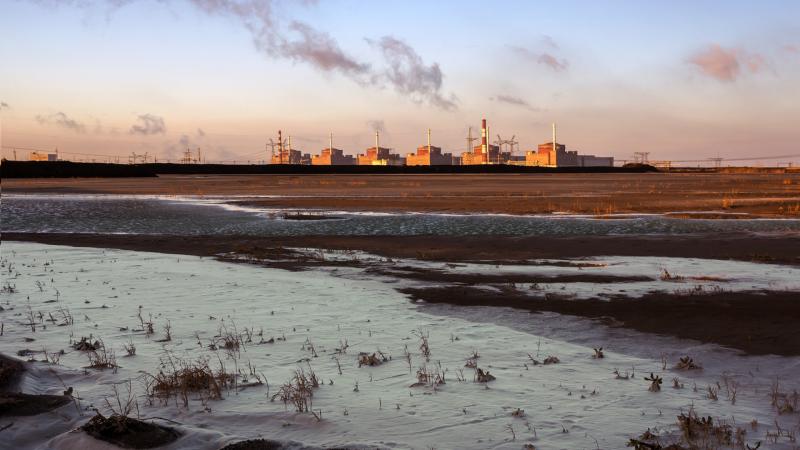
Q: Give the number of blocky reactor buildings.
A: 6